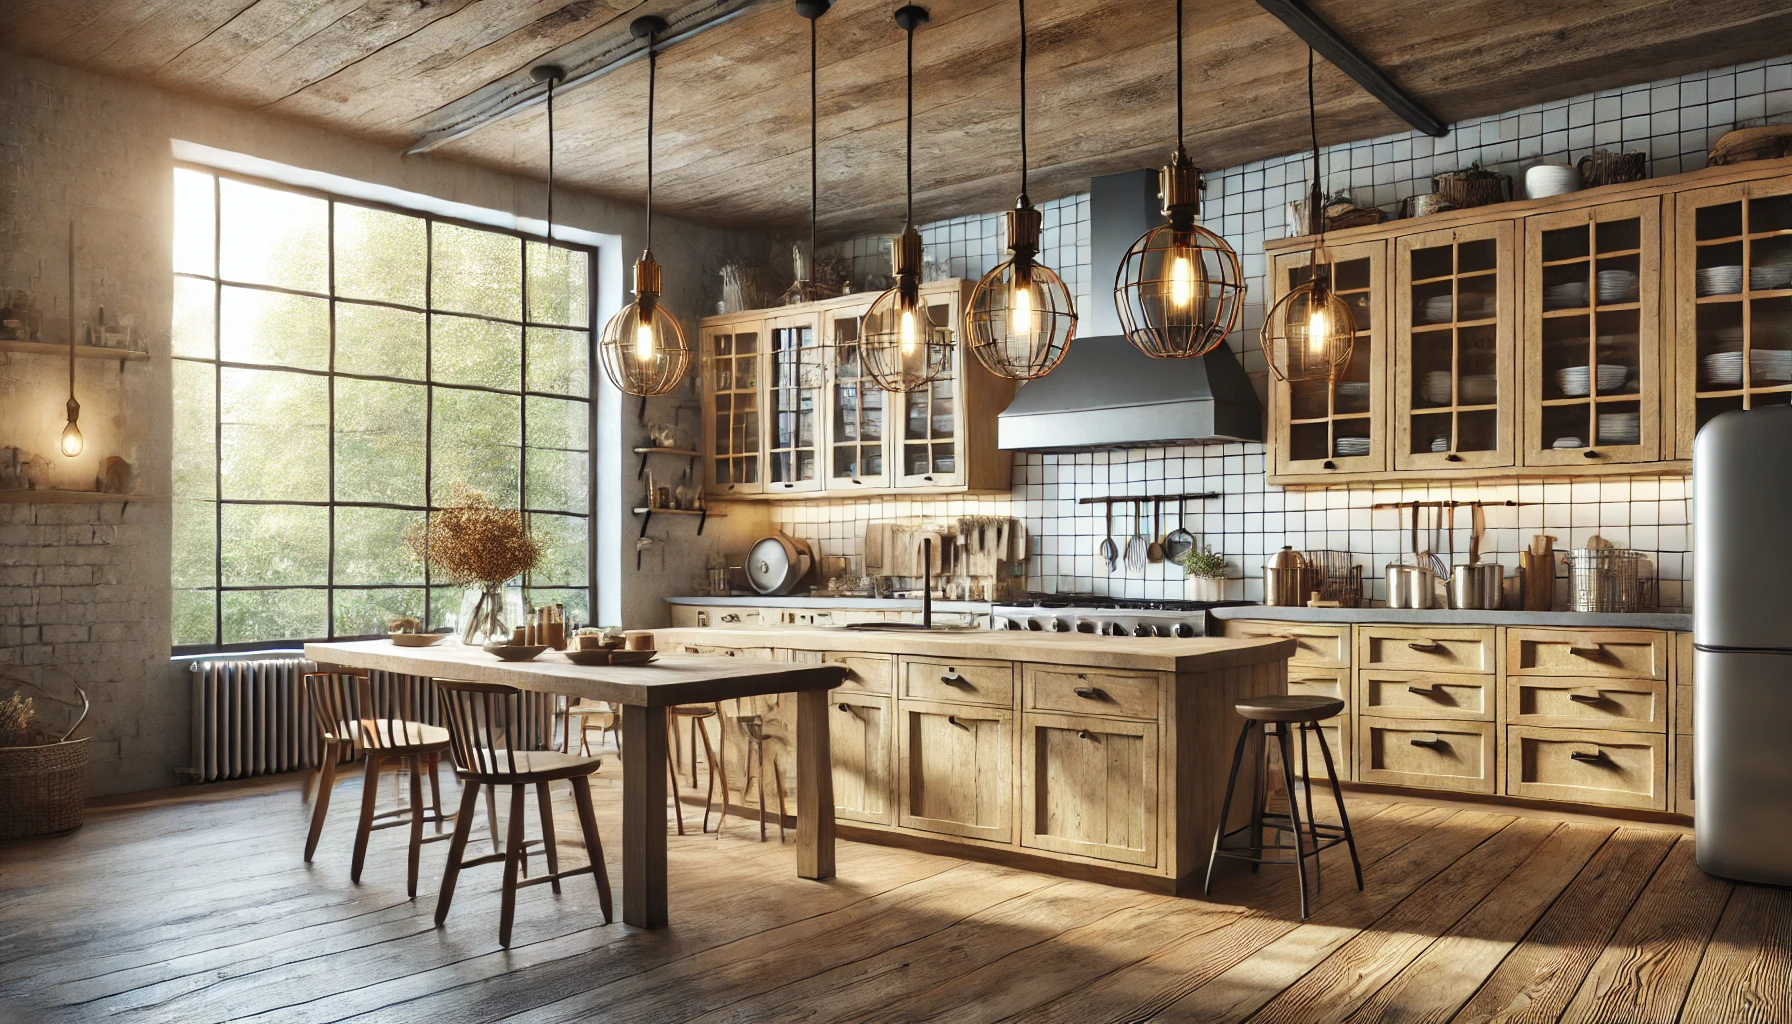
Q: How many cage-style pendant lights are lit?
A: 5